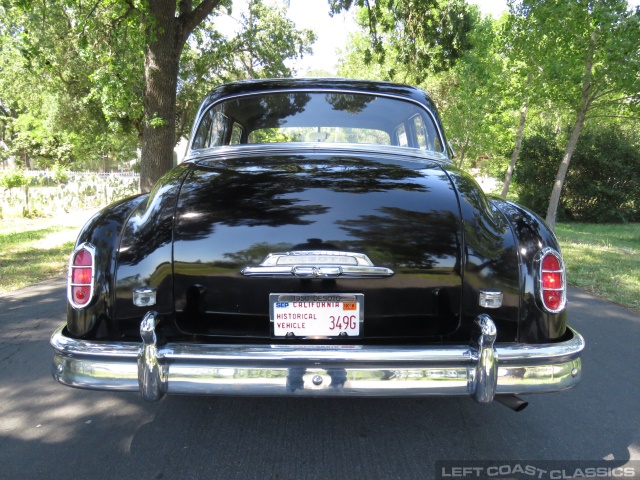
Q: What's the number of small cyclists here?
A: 0